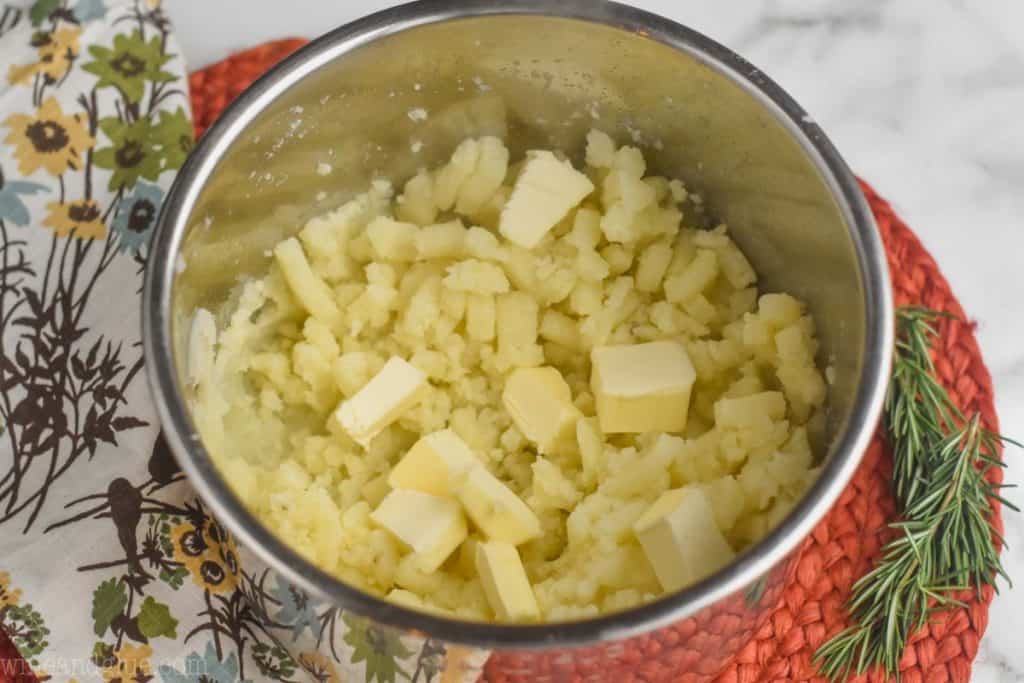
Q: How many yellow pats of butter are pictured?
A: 9